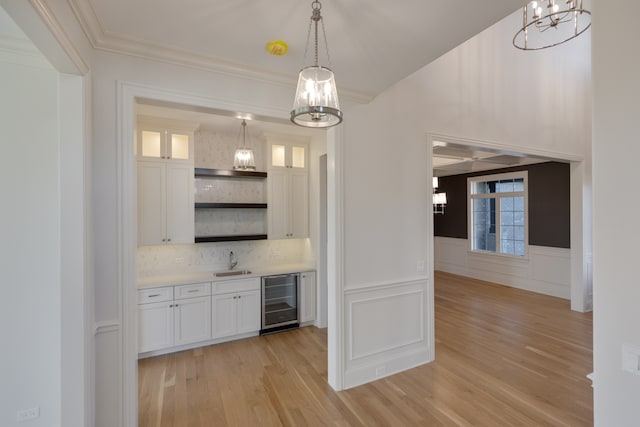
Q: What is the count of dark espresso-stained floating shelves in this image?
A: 3